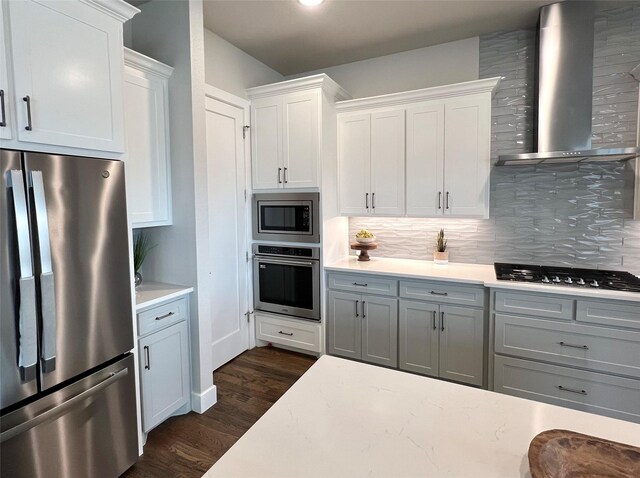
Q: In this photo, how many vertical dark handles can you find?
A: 13